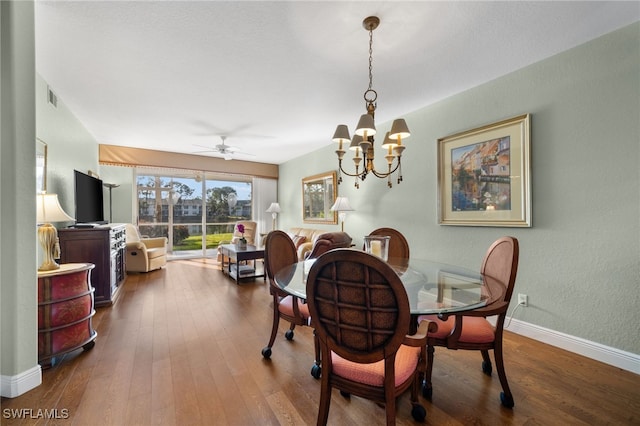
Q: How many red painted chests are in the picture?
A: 1